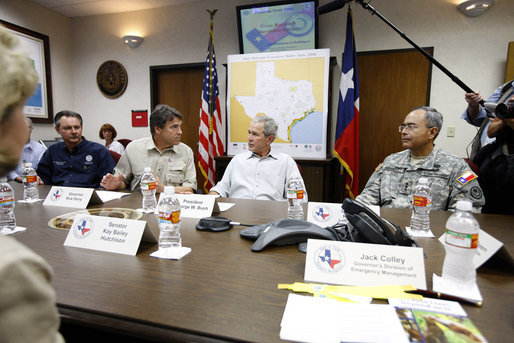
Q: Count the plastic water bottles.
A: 7